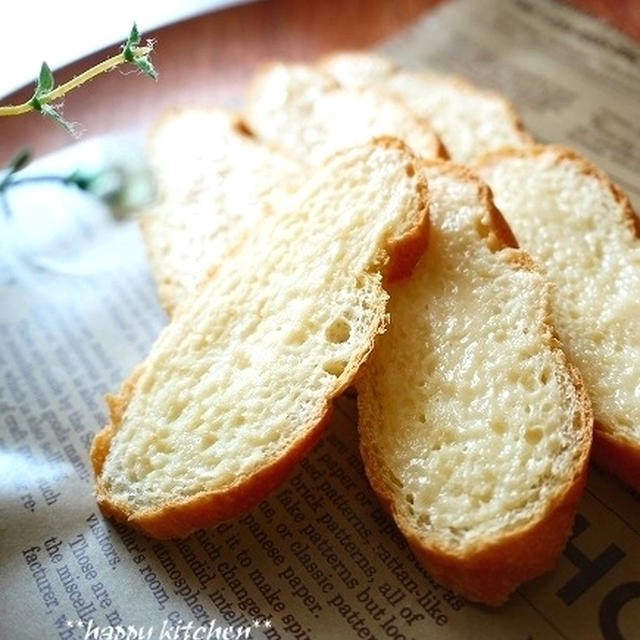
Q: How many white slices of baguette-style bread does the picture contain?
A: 6